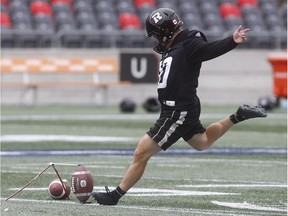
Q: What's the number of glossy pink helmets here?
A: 0